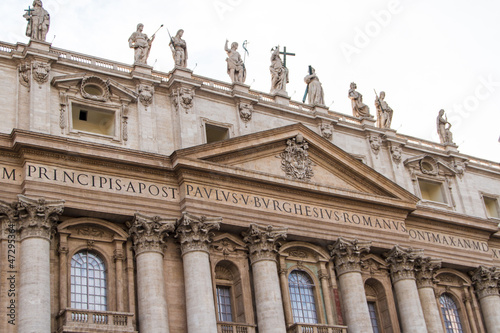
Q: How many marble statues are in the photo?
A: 9